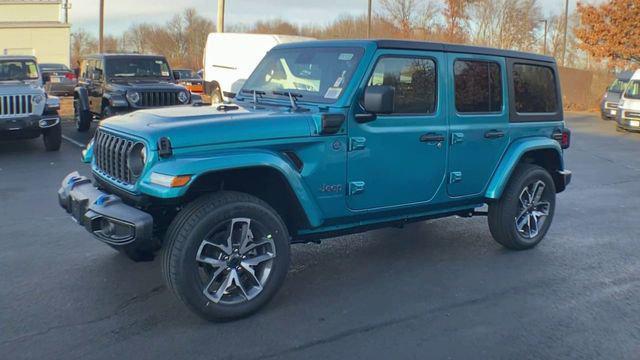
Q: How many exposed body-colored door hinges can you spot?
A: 4